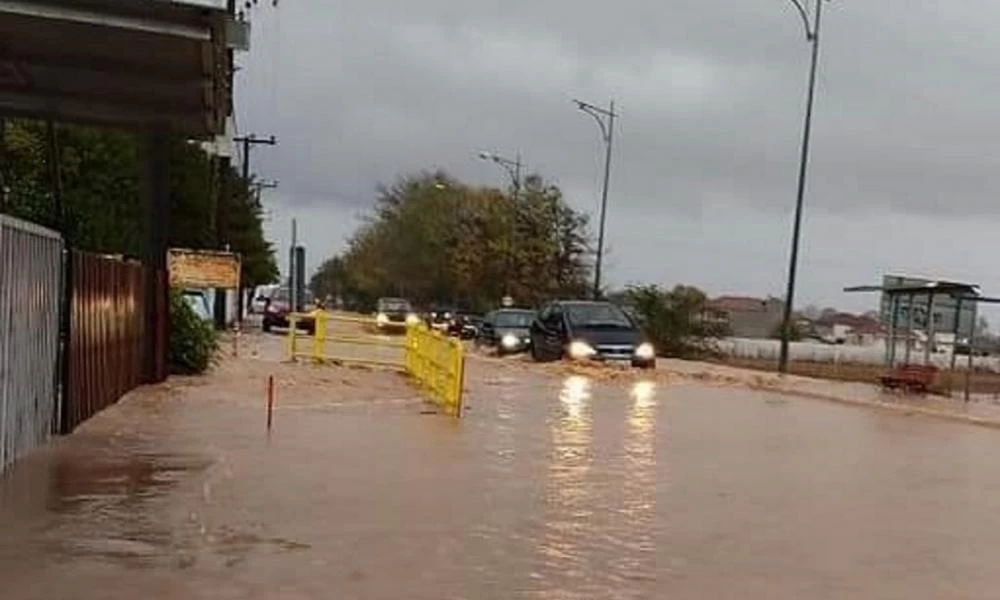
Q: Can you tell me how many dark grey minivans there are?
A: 1